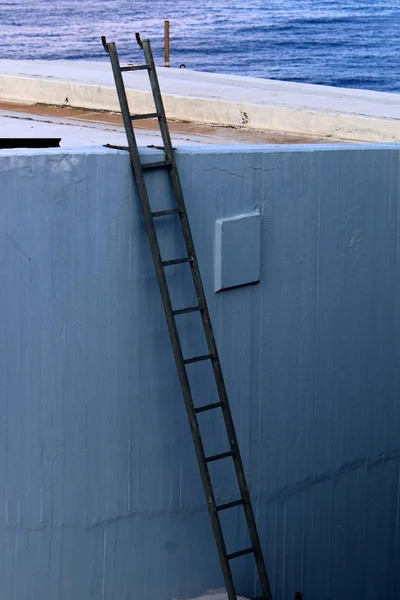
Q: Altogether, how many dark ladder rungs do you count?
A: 11